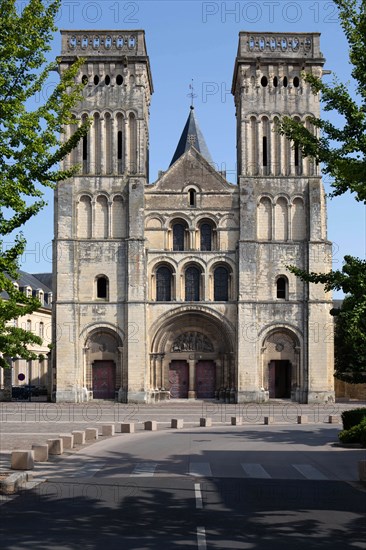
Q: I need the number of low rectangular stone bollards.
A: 15